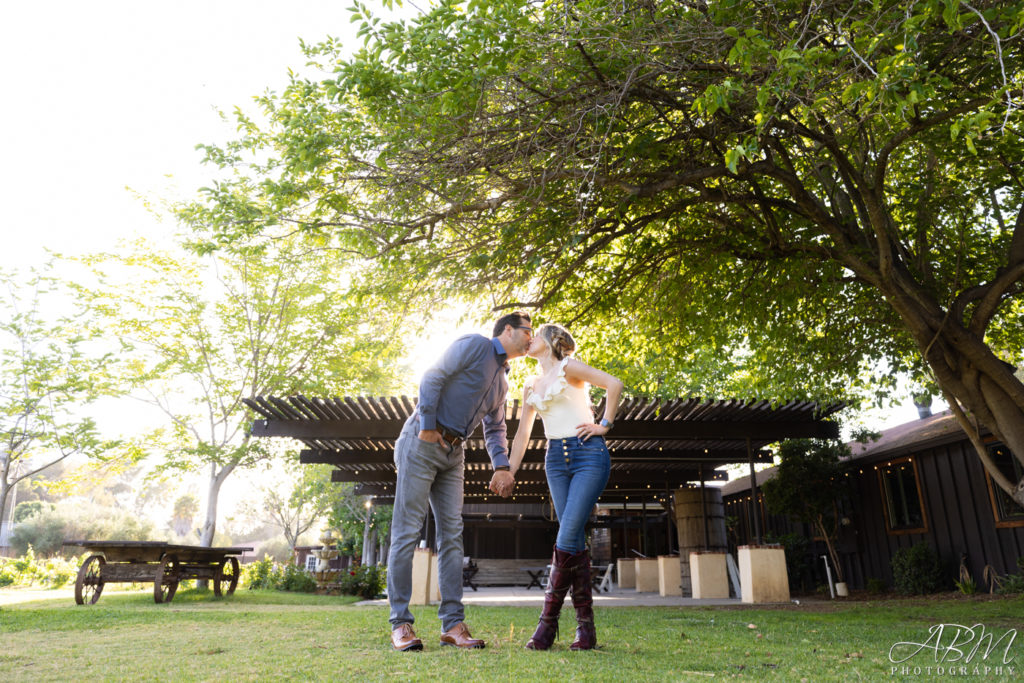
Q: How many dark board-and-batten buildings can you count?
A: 1